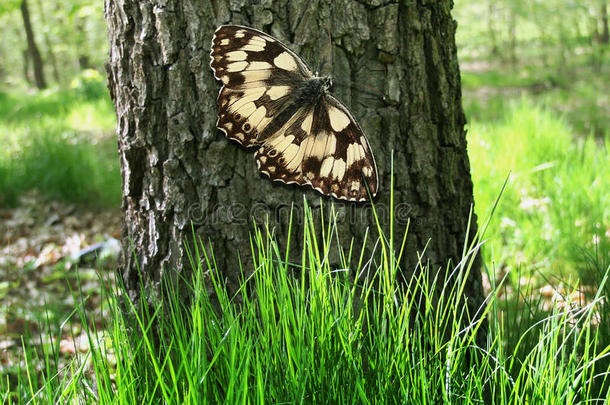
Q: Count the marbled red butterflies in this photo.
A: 0